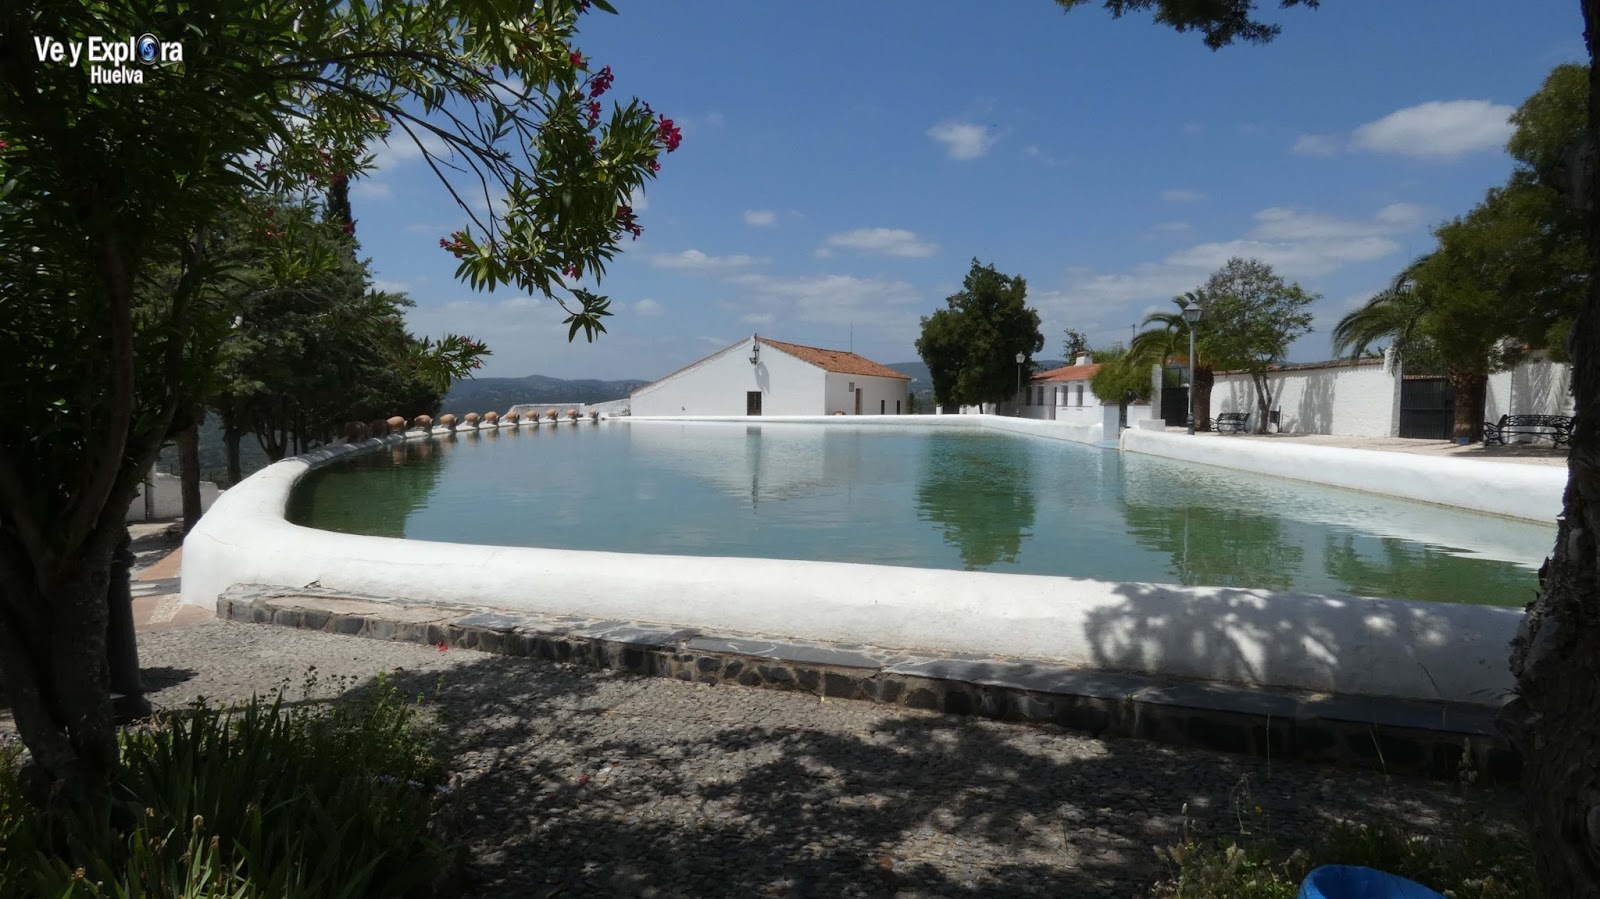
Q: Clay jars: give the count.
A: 12